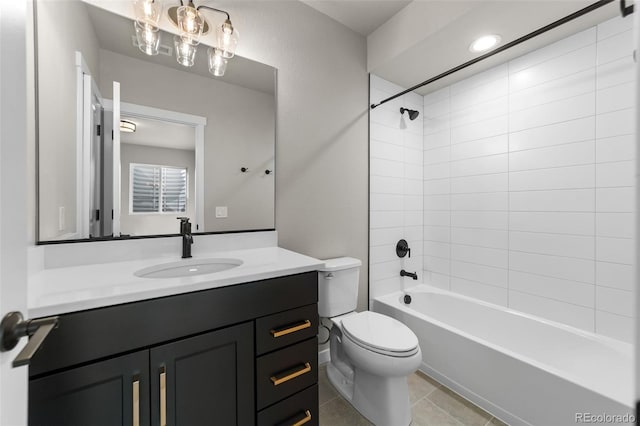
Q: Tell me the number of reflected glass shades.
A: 3